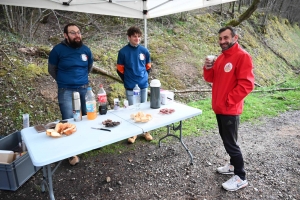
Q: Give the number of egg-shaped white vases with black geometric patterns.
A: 0